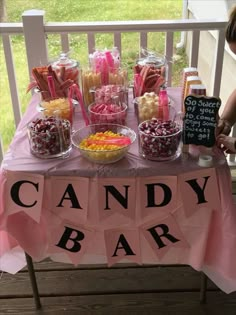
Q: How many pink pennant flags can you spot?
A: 8